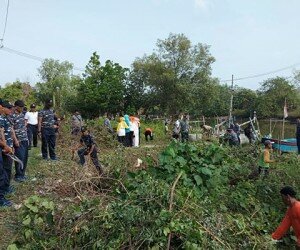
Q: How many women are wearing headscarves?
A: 4